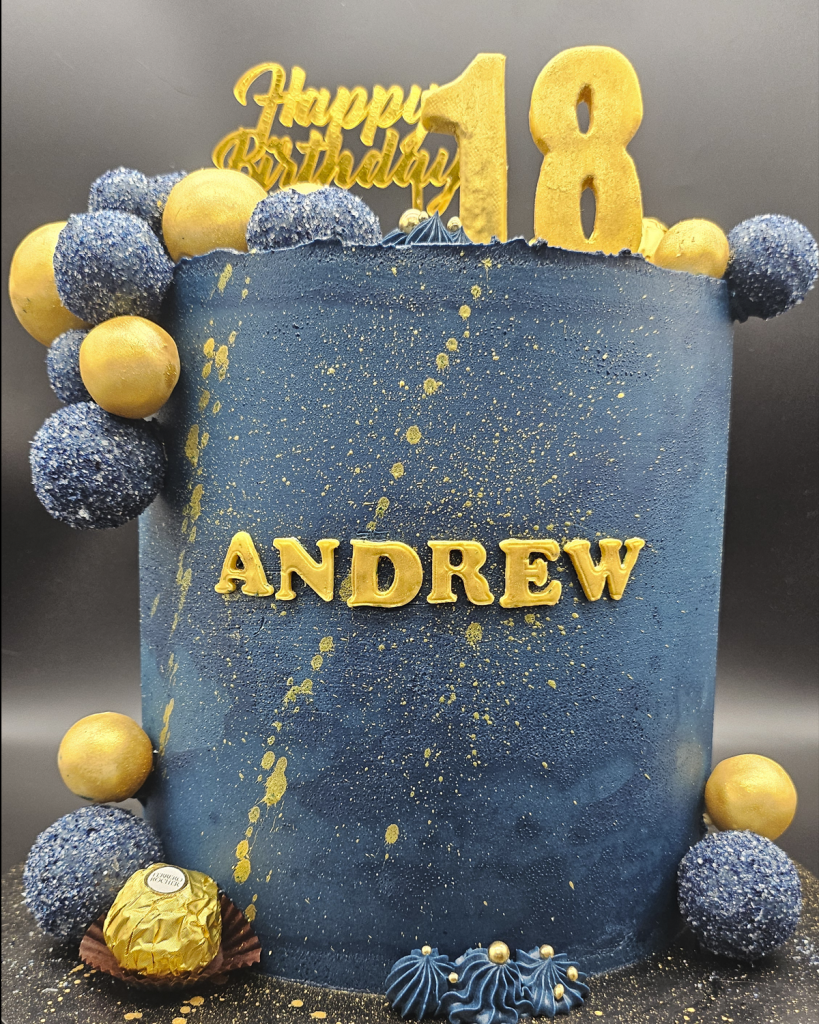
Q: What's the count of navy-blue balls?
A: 10